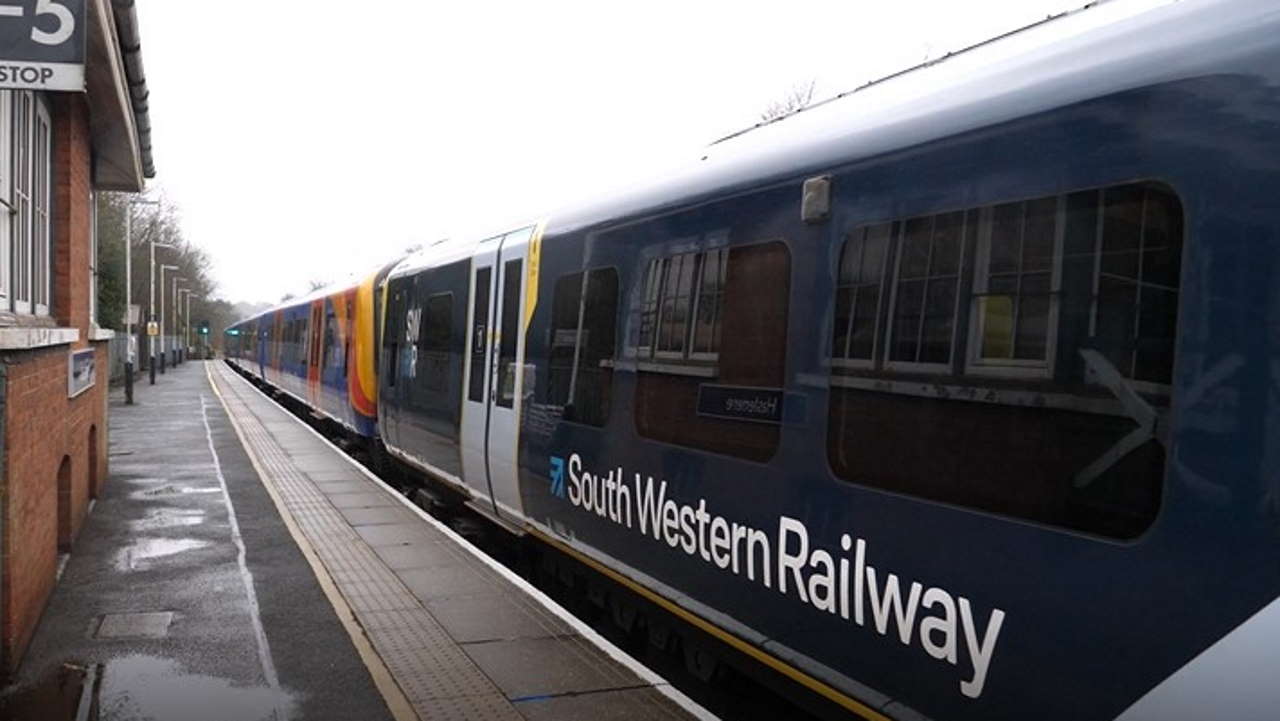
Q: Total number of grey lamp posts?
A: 6